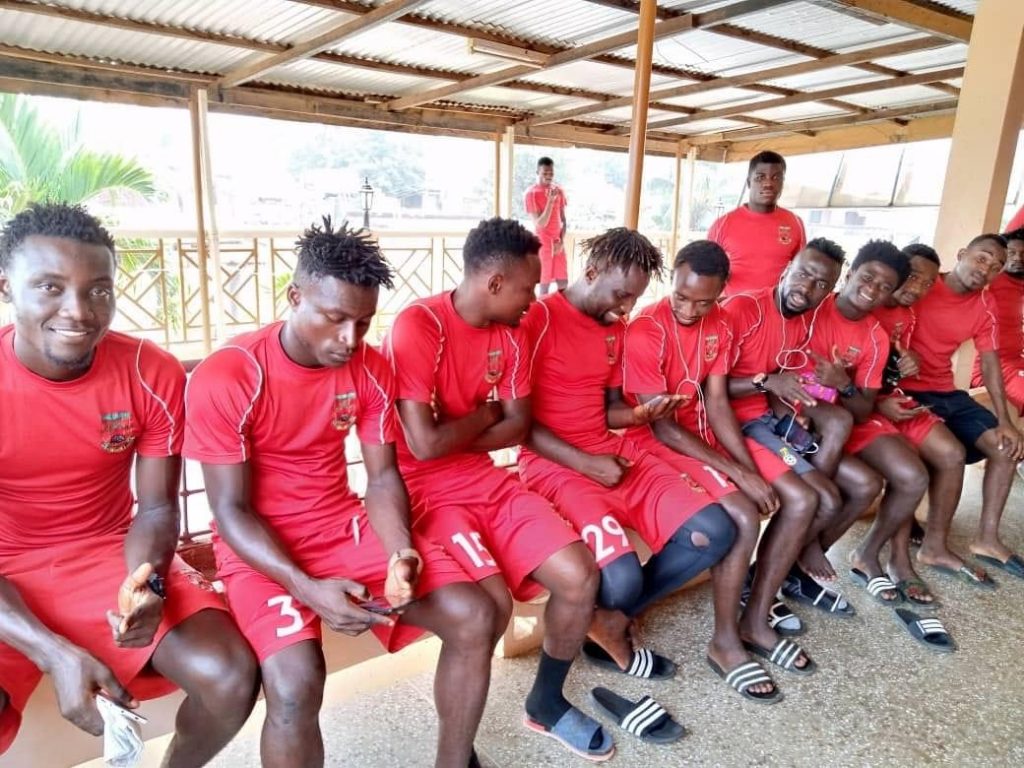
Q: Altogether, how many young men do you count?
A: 12